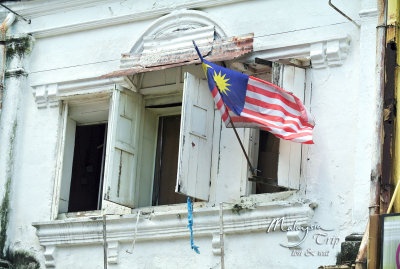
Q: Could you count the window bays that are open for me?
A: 3